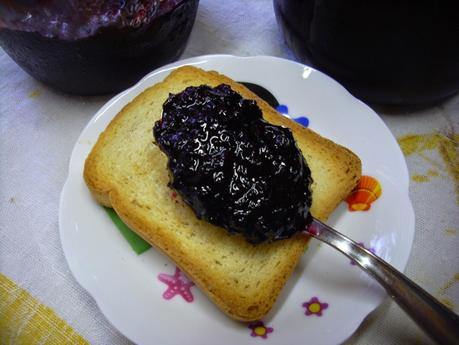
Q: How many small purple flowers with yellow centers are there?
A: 2